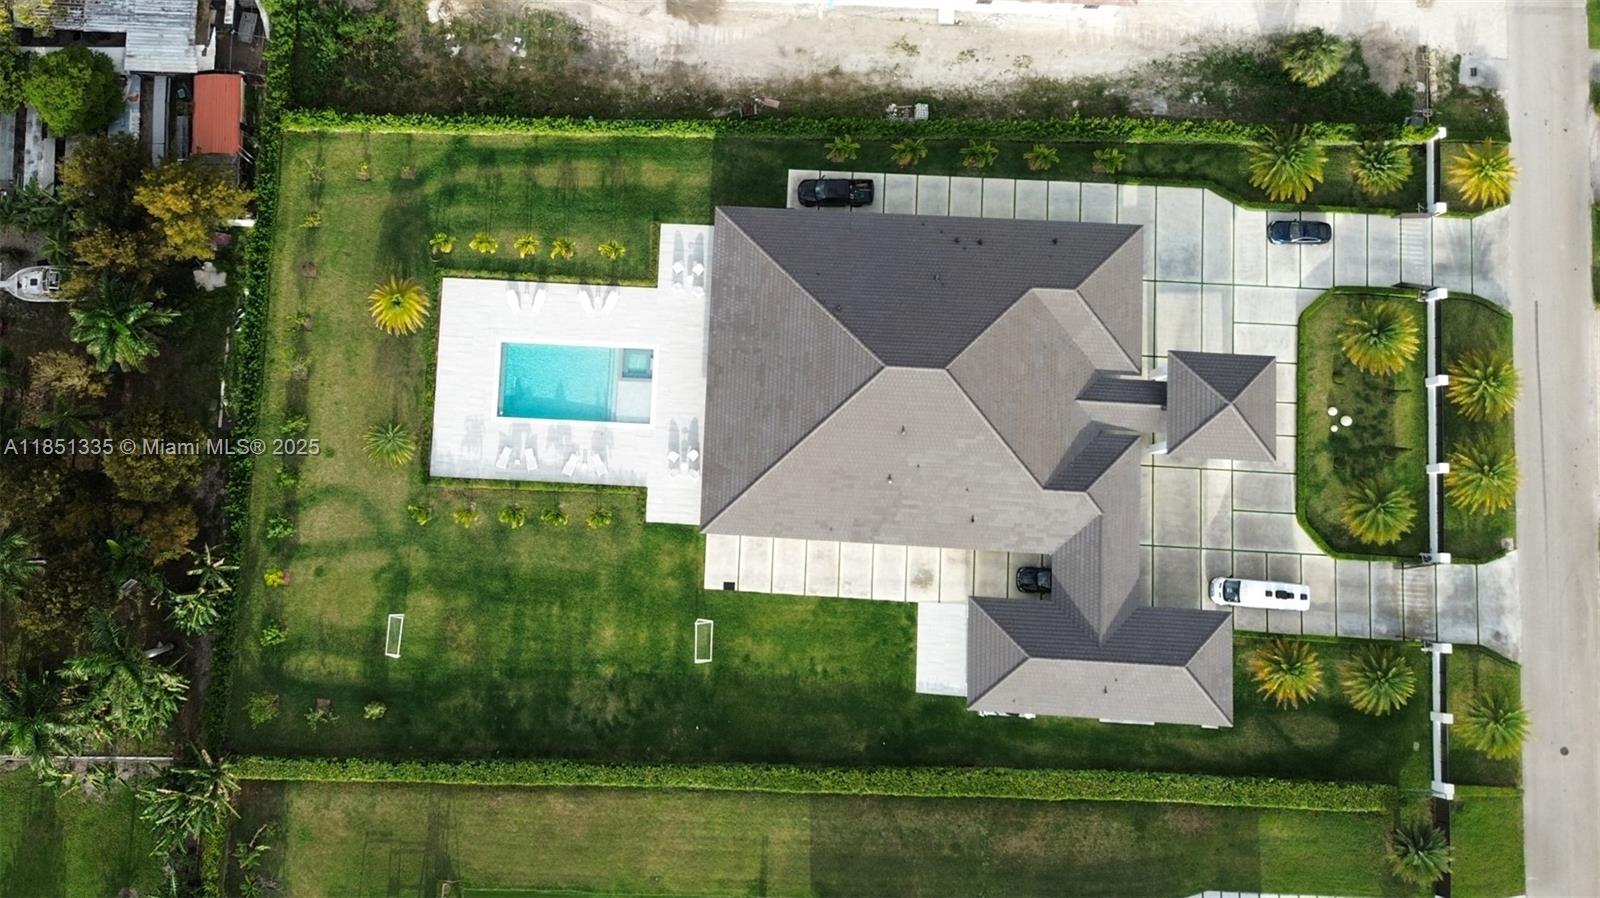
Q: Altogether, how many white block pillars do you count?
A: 9